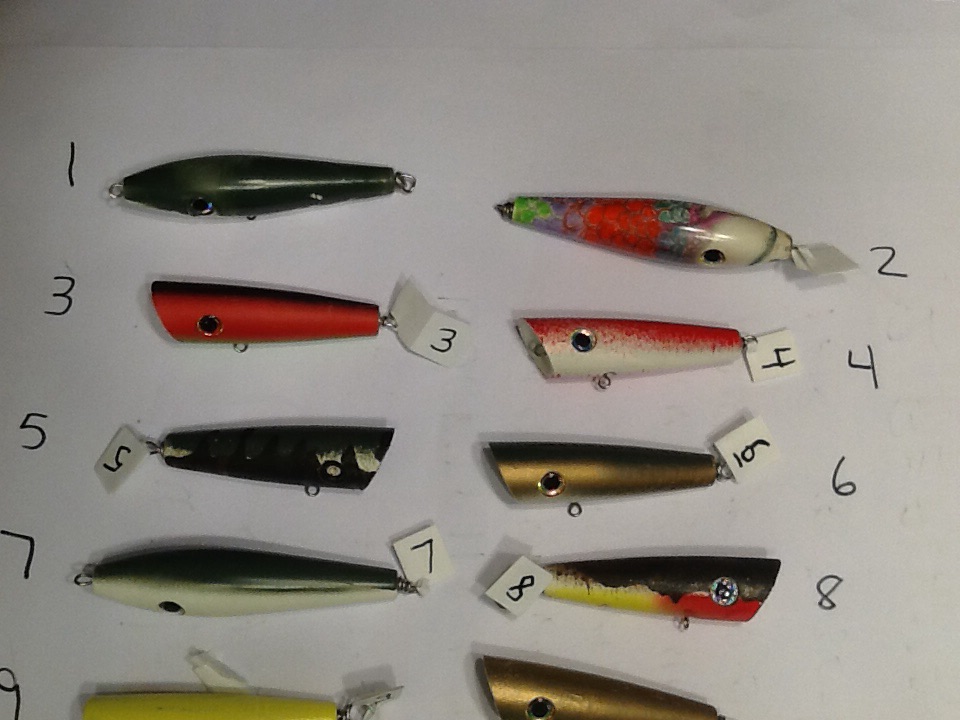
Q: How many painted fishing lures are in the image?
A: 10